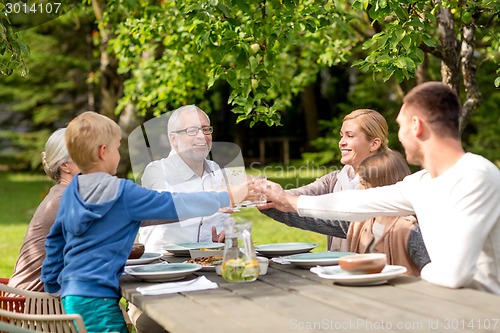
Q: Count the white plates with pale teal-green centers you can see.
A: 6